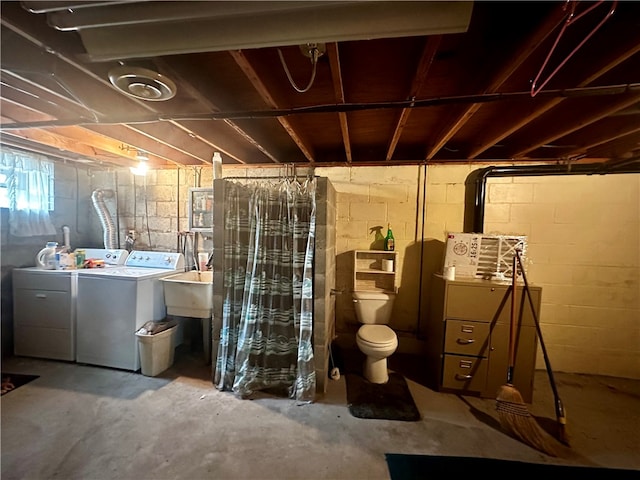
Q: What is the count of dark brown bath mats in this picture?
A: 1